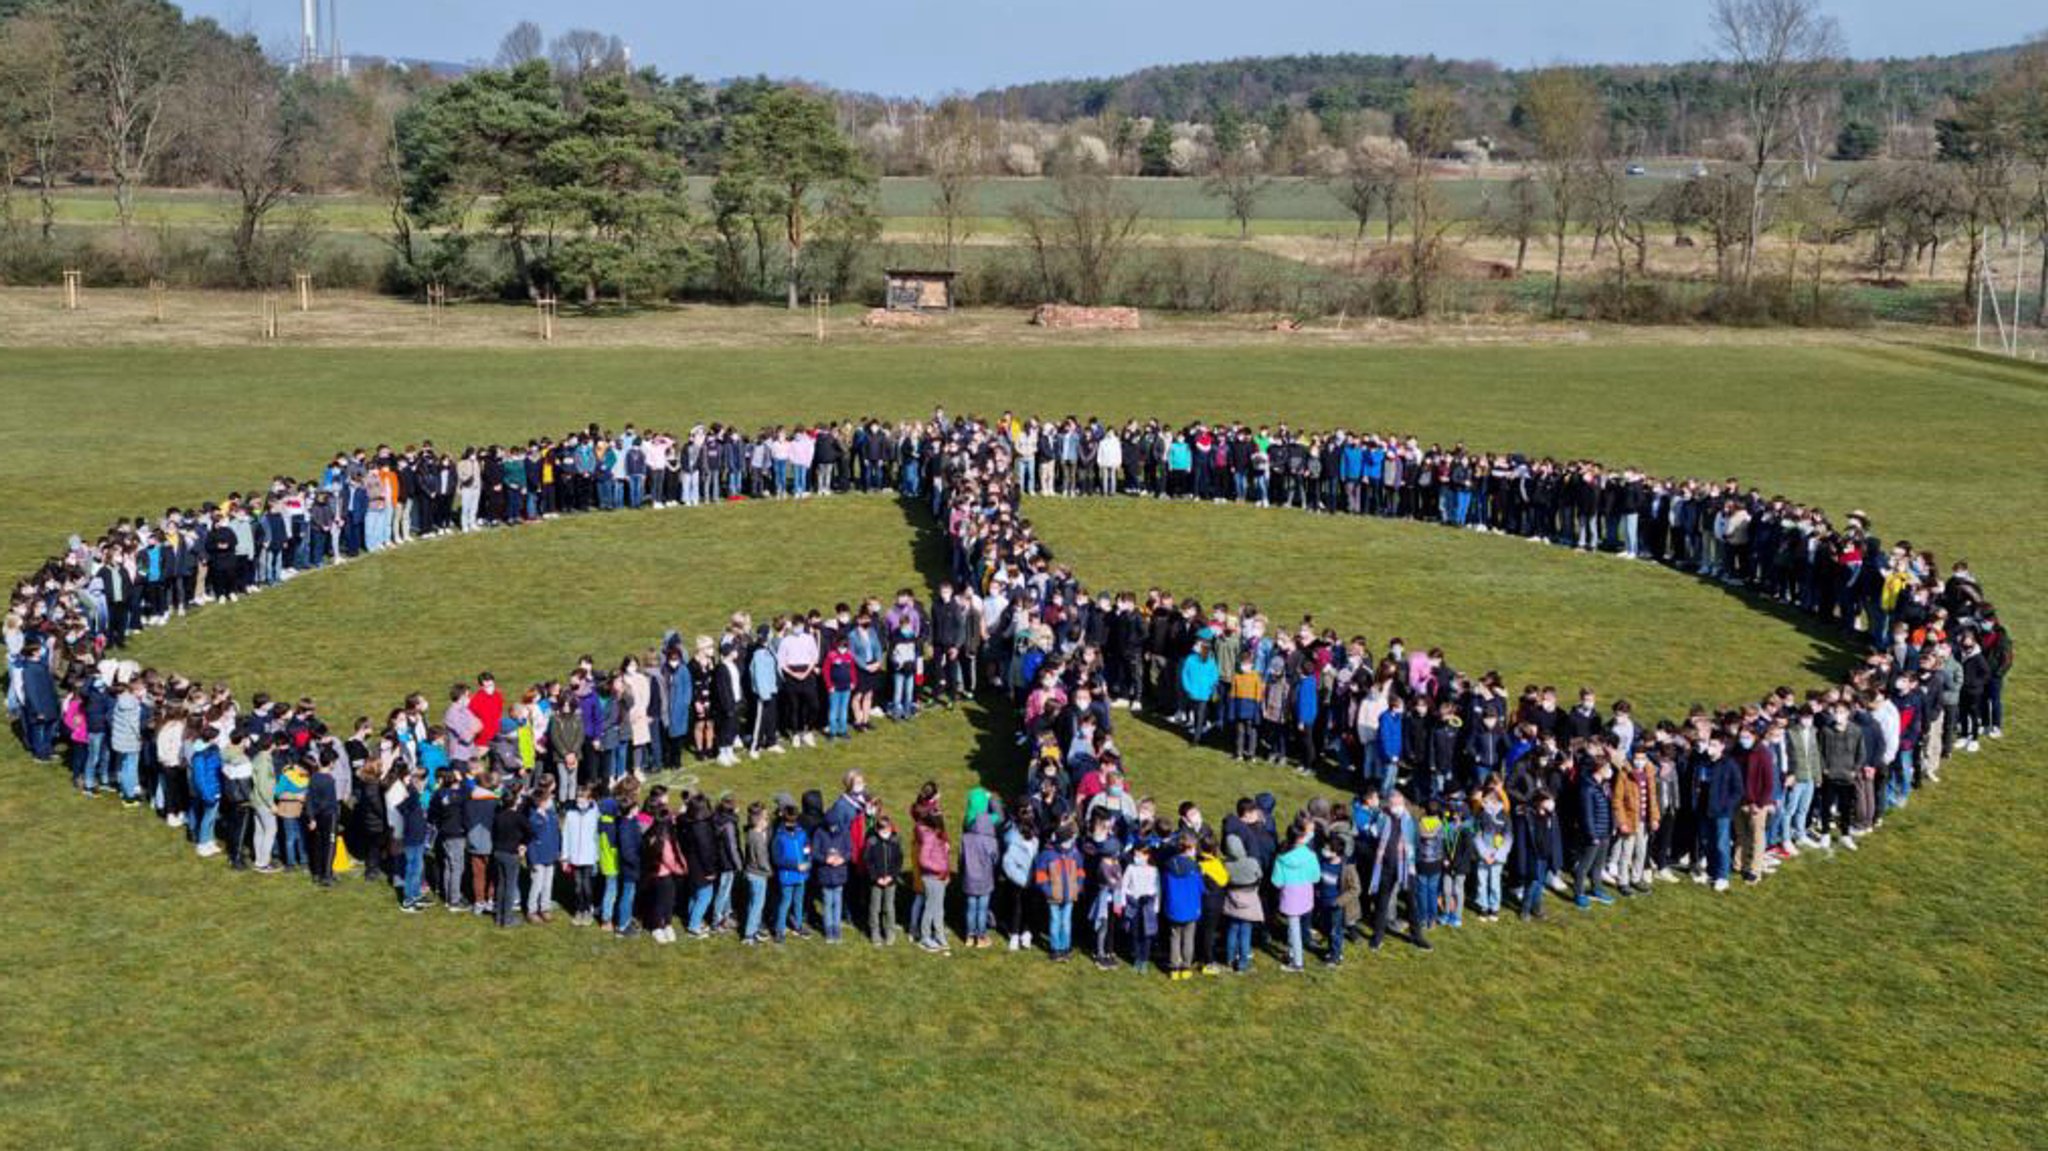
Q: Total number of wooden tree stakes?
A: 7